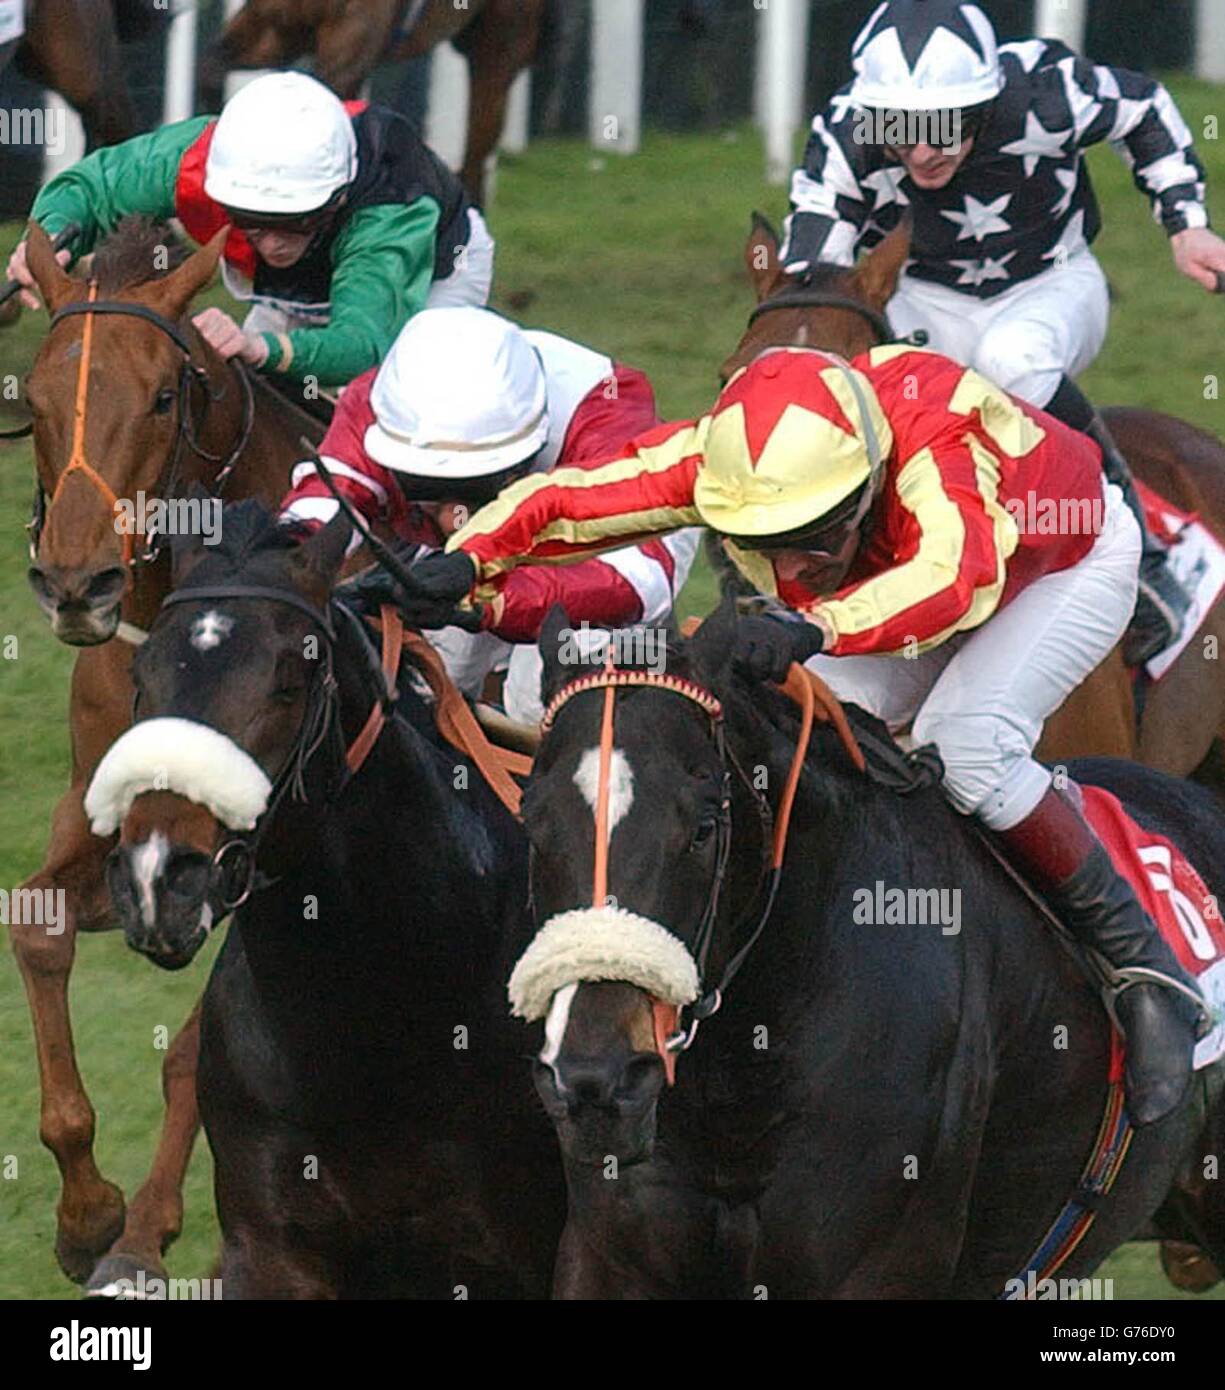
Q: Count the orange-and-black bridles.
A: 2